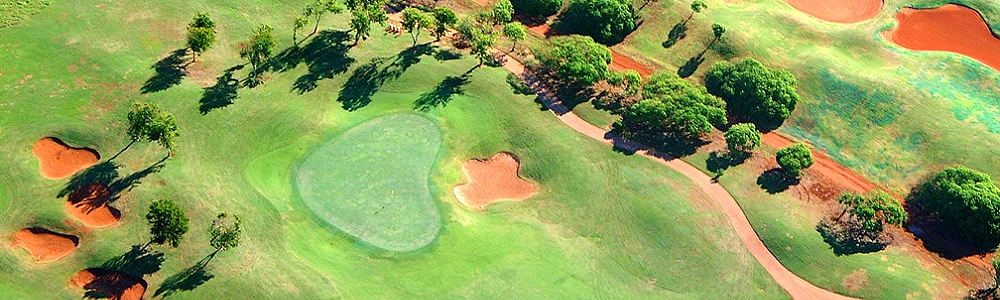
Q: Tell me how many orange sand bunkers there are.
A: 7